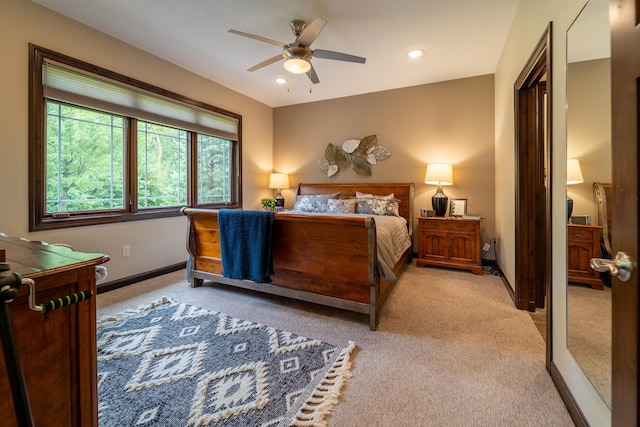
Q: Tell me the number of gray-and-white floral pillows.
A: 3